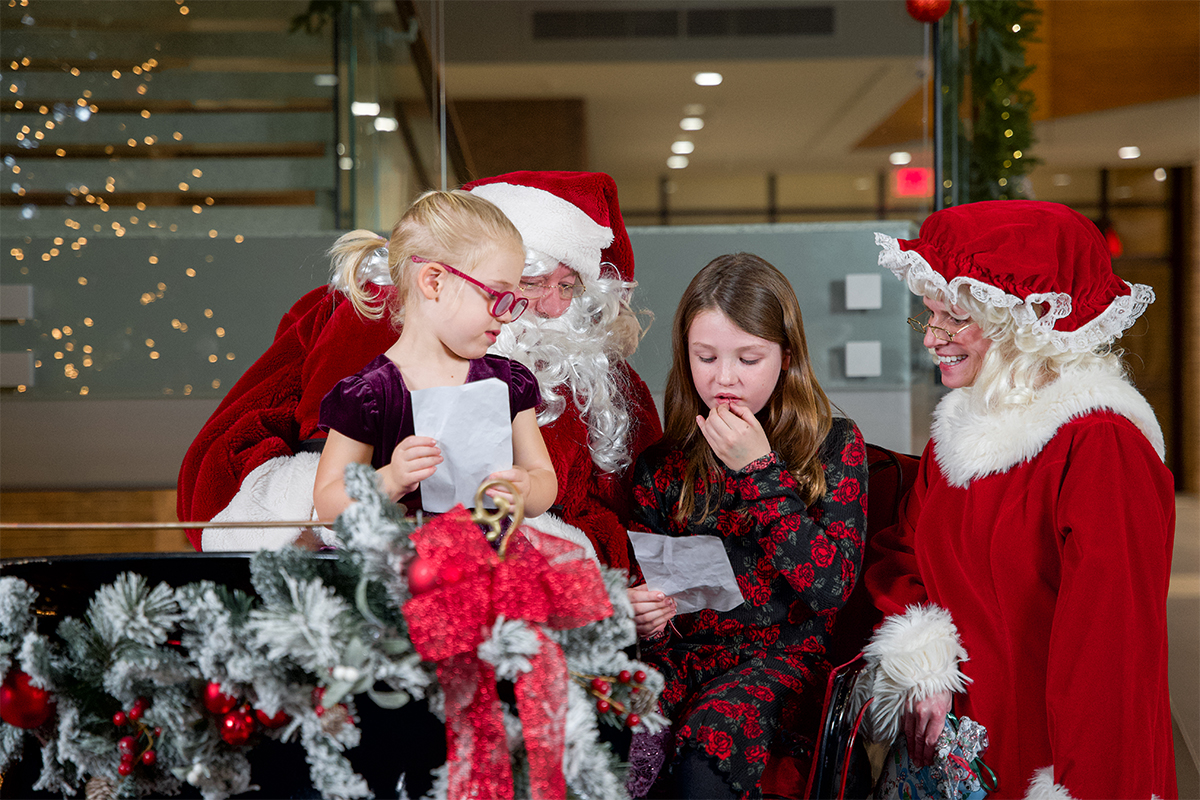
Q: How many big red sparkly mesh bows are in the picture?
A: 1